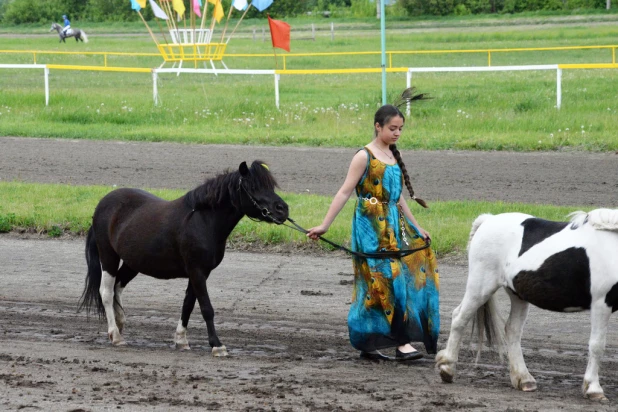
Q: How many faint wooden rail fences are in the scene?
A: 1